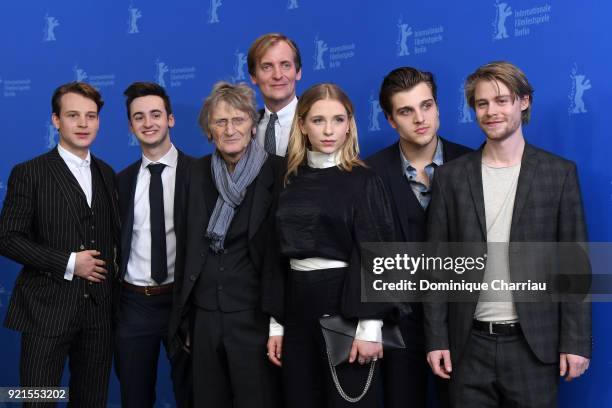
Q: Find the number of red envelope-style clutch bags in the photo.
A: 0